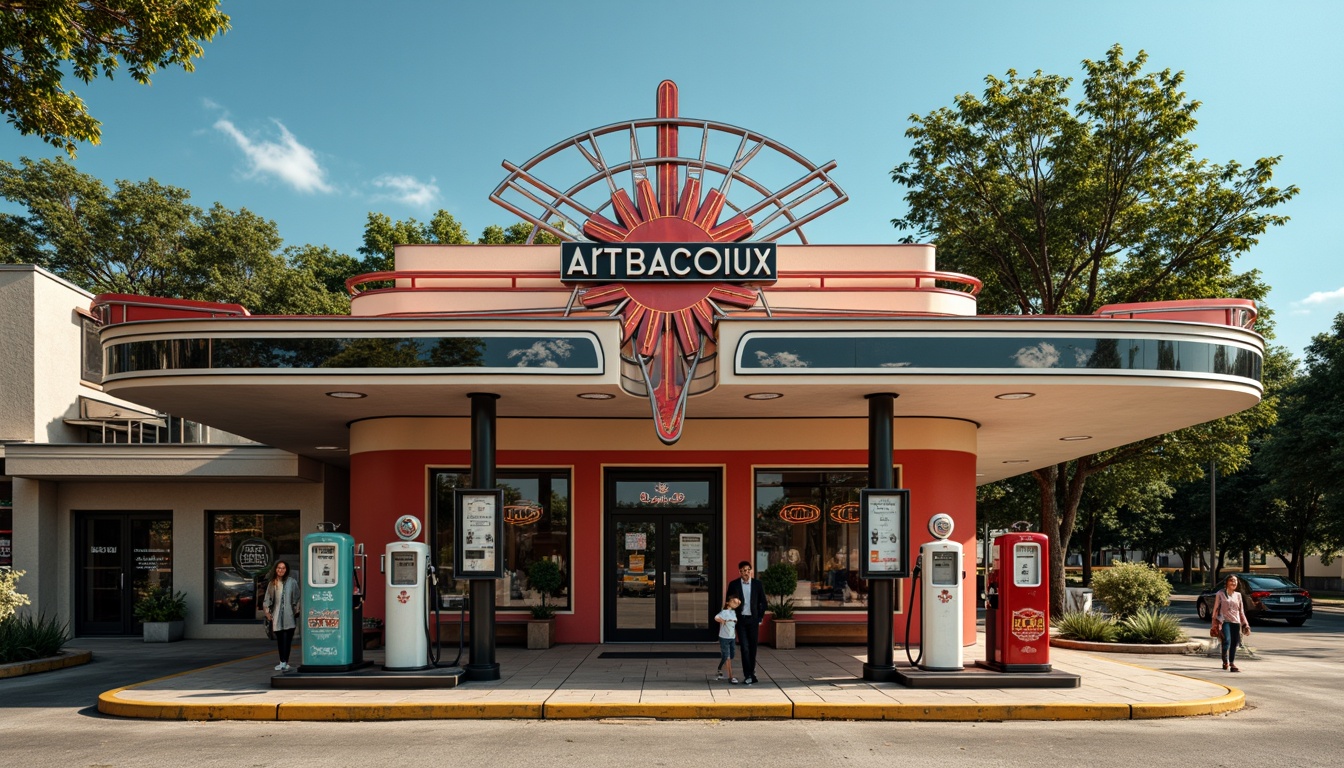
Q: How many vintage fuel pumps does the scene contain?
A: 4